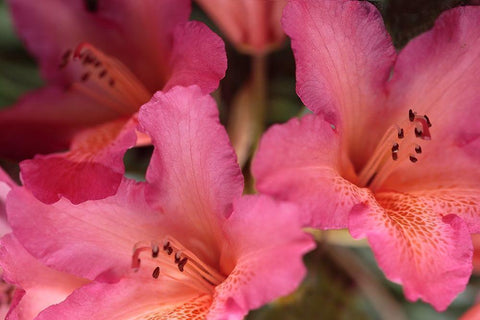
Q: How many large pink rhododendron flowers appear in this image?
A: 3